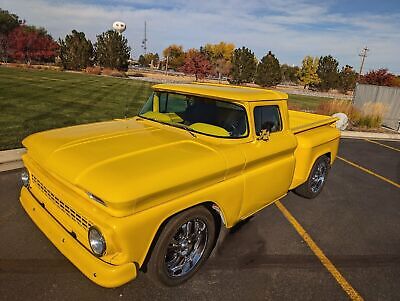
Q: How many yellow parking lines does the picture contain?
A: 3